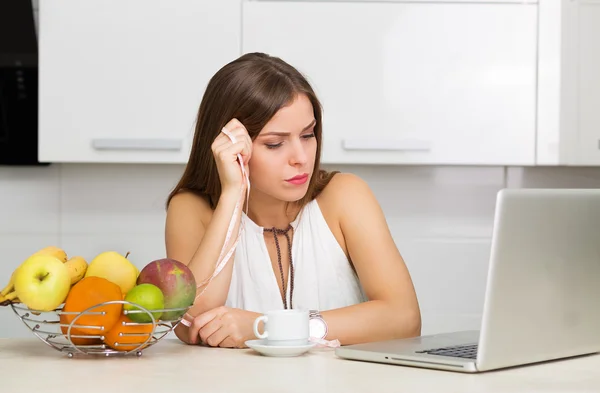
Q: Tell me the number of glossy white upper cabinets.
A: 3